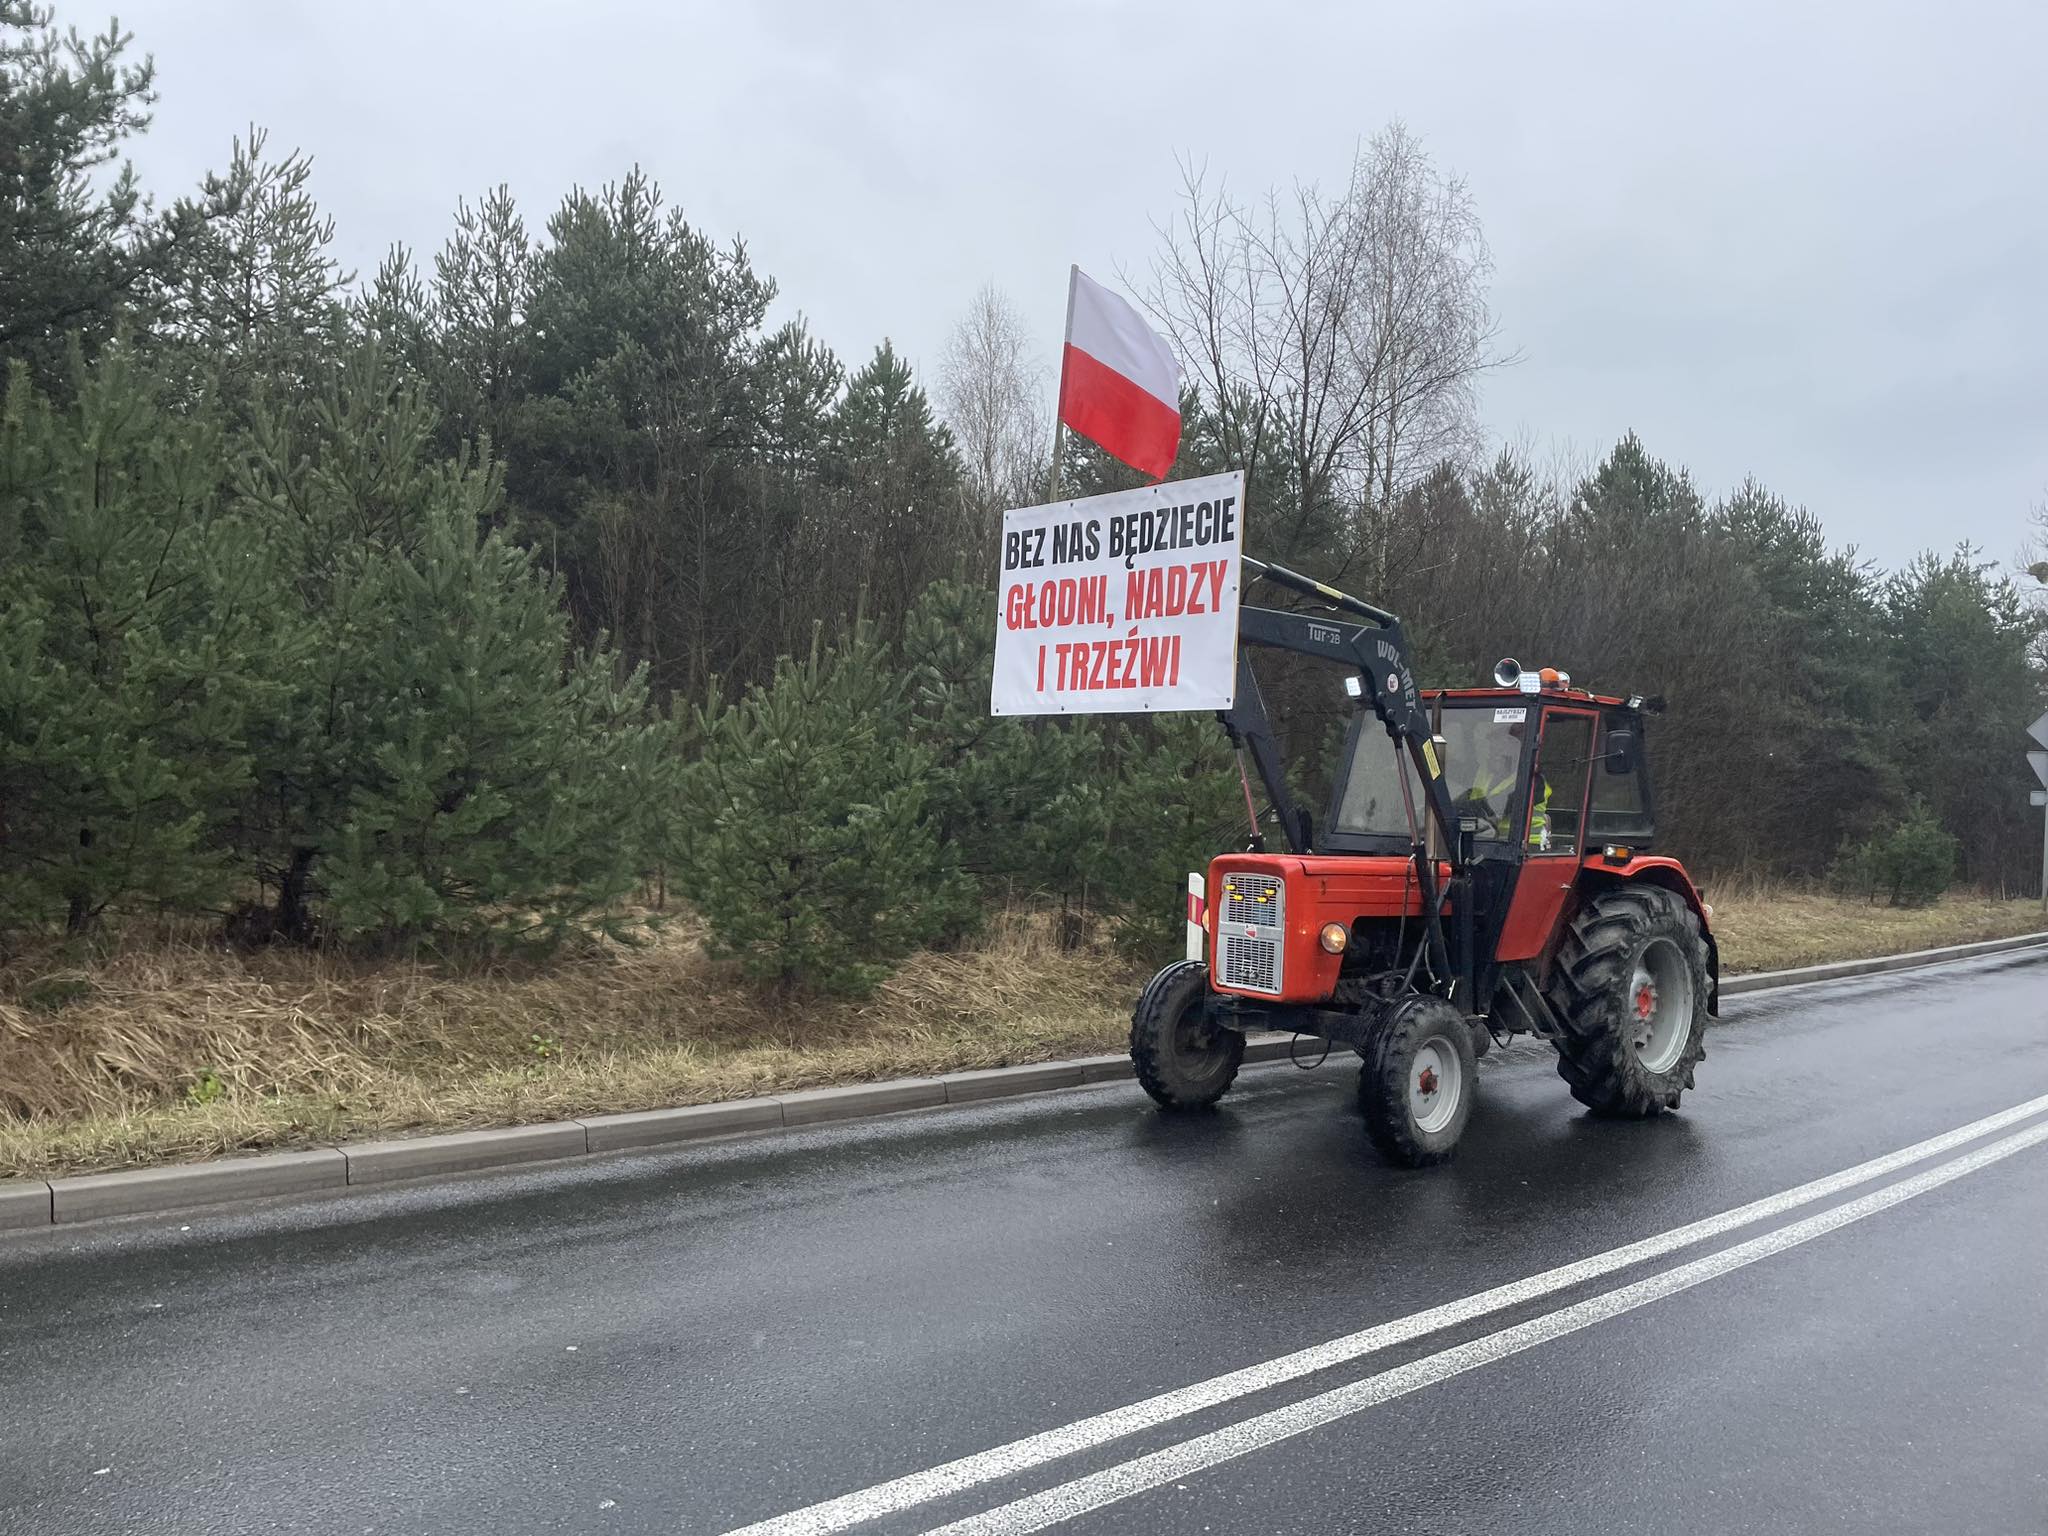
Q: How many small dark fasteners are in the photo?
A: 10